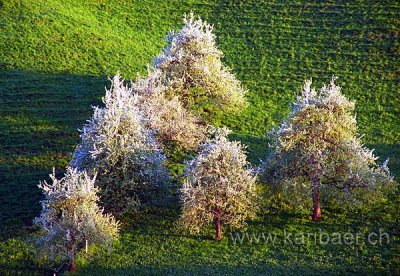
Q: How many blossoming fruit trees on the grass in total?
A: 6